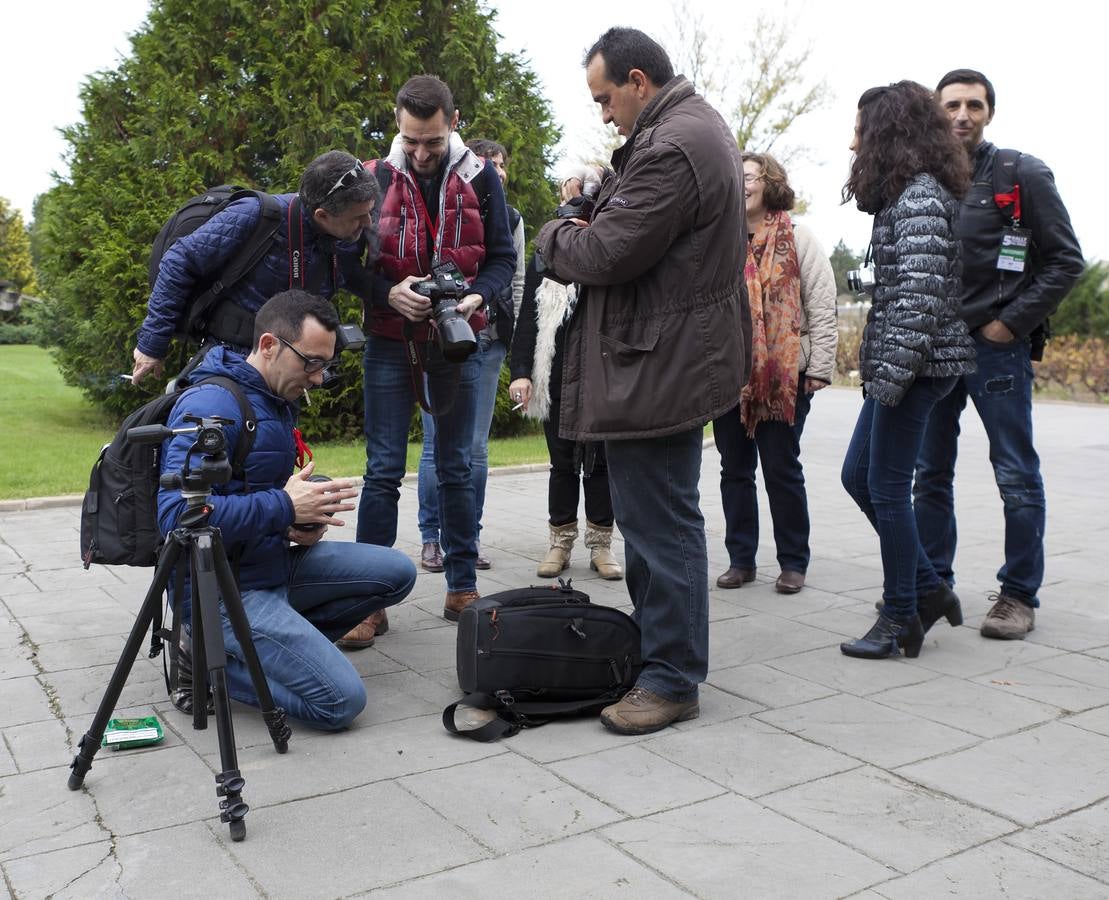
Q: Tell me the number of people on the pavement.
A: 9